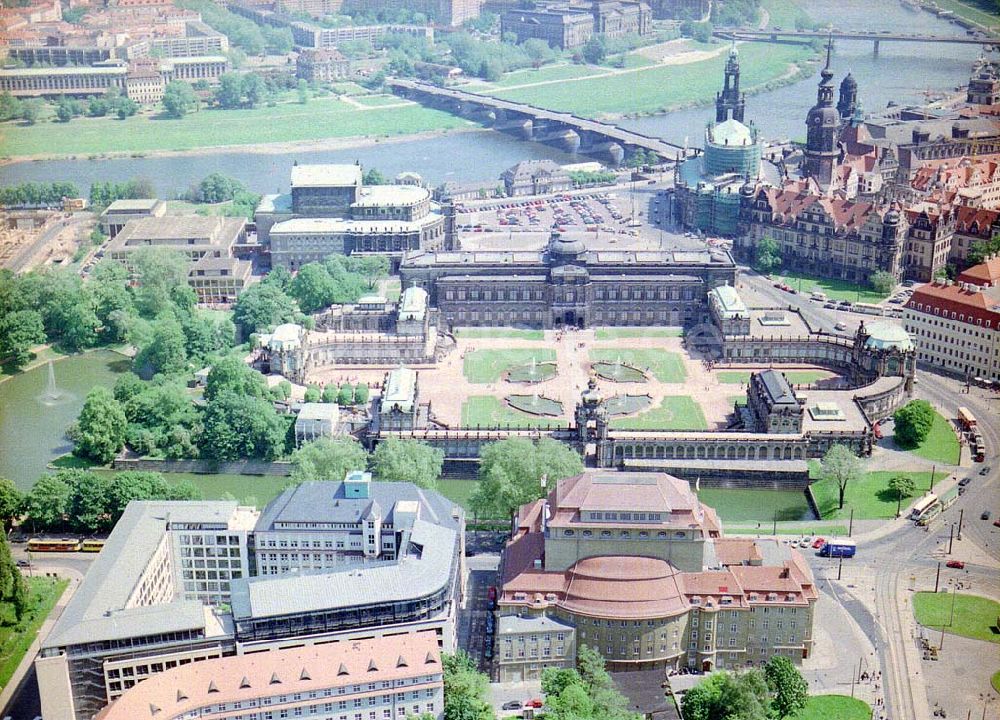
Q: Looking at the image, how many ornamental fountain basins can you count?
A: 4